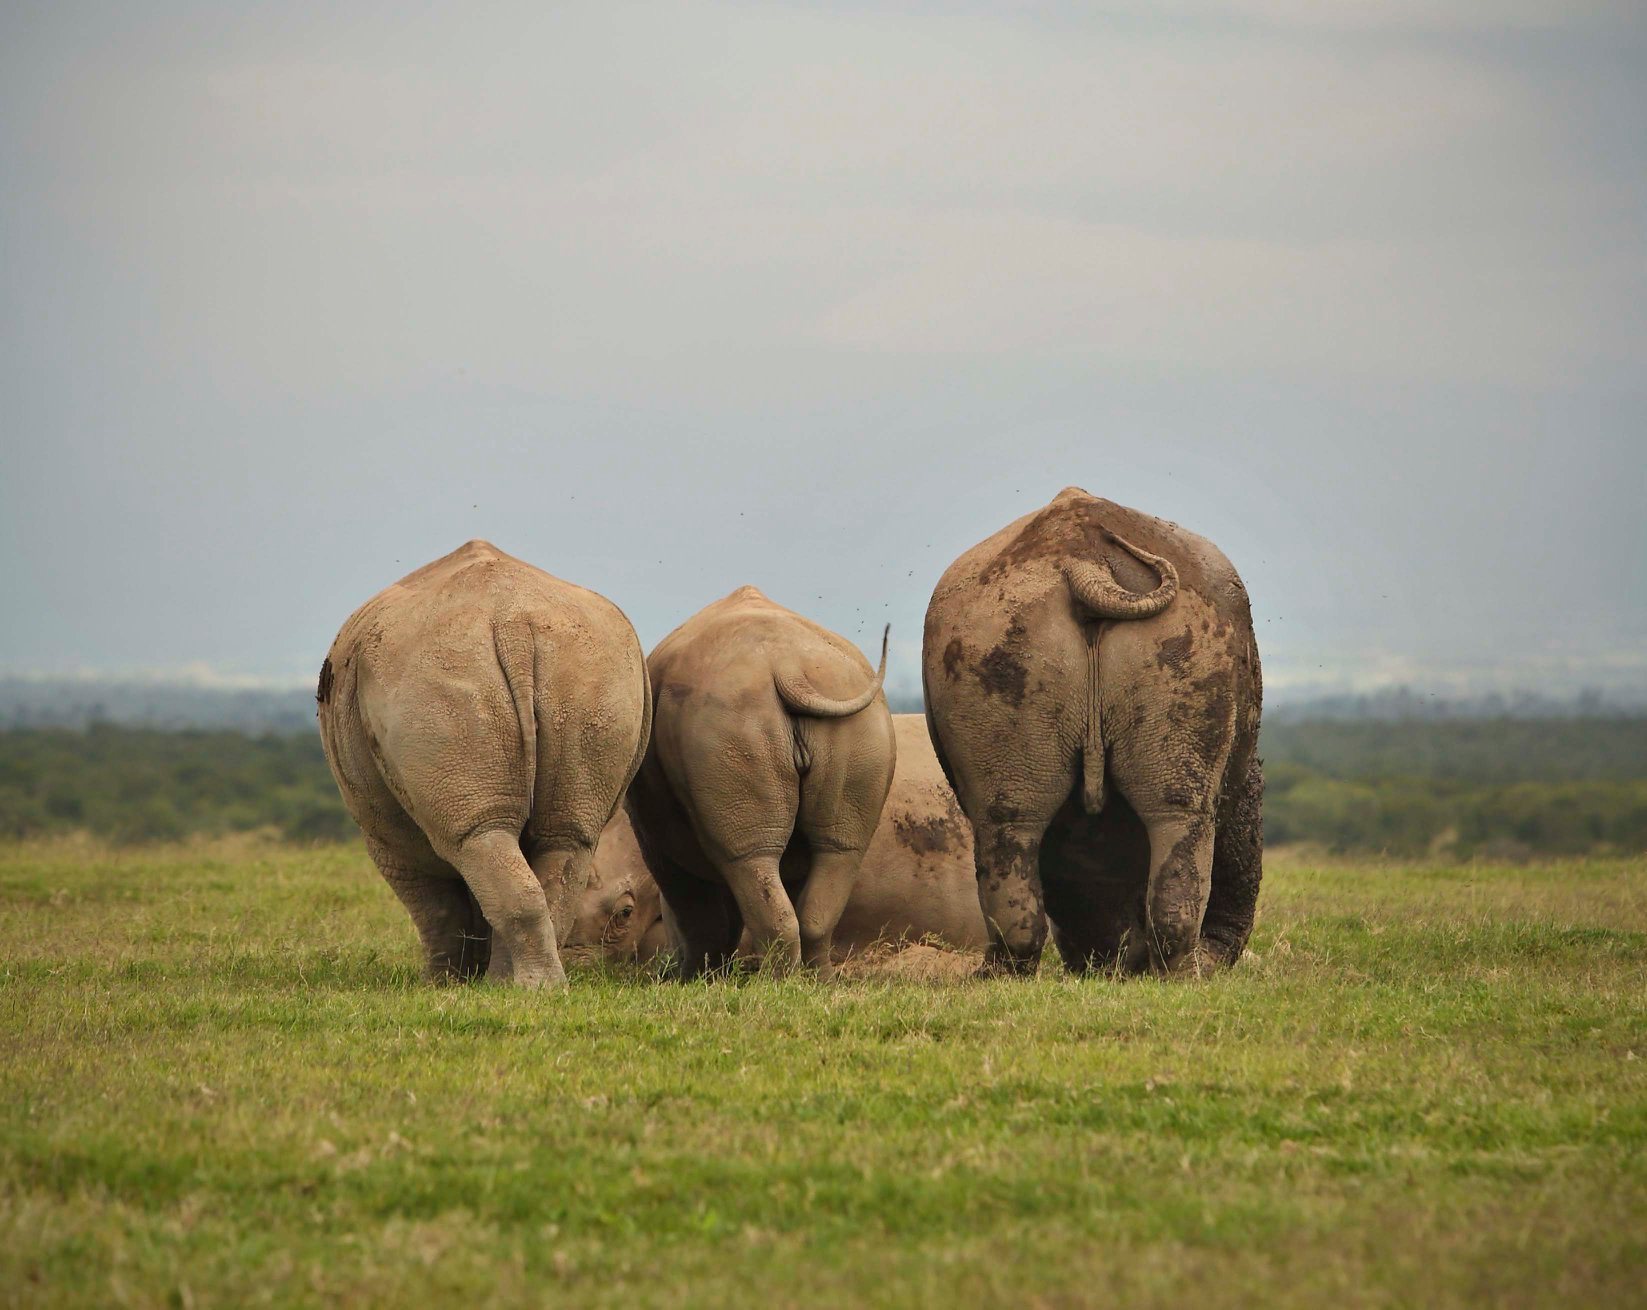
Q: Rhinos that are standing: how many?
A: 3